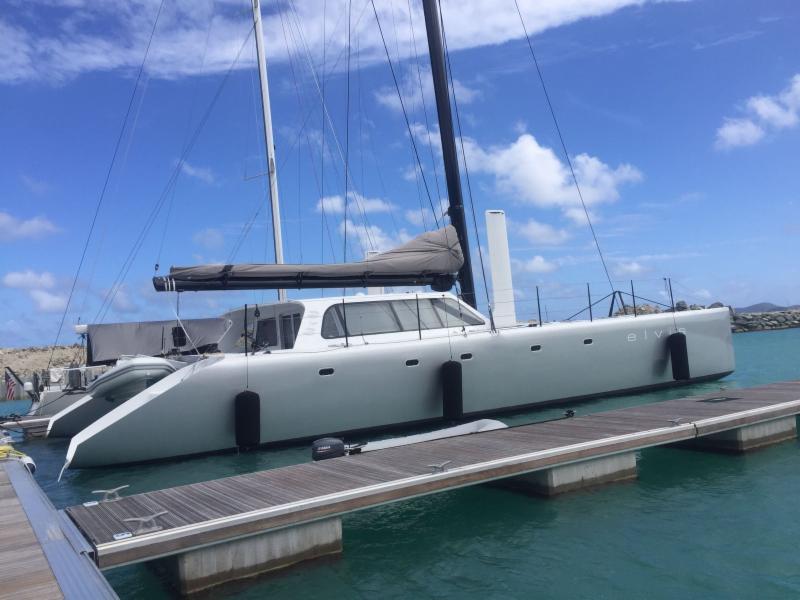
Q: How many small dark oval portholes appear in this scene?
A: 5